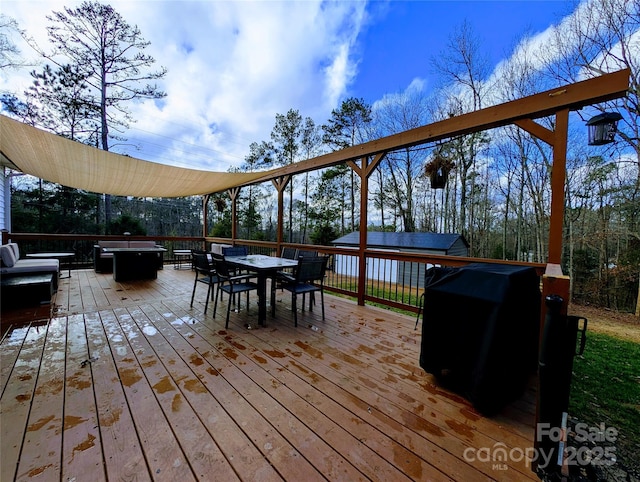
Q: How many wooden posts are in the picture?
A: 5